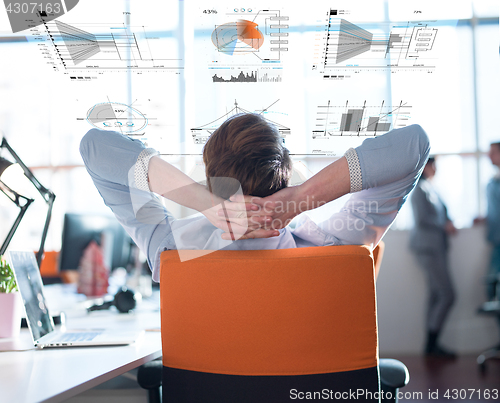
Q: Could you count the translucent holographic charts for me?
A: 6